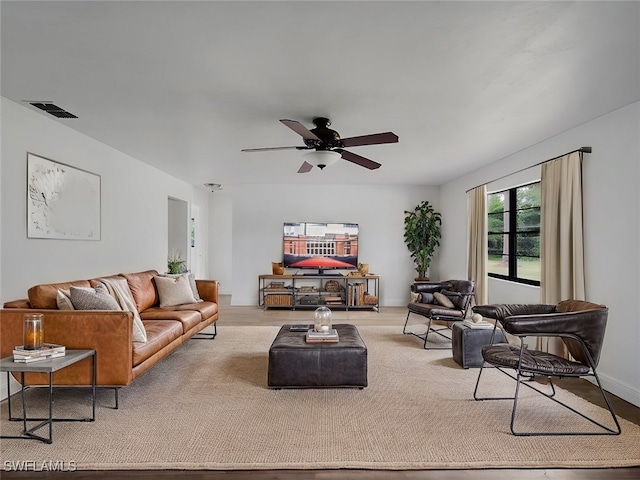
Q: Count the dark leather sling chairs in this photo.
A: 2